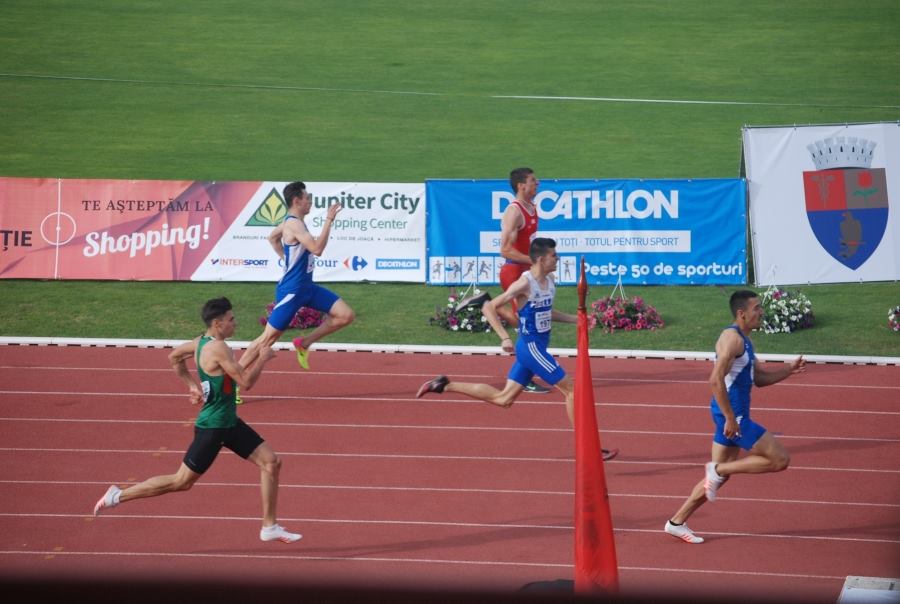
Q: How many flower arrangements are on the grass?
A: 5